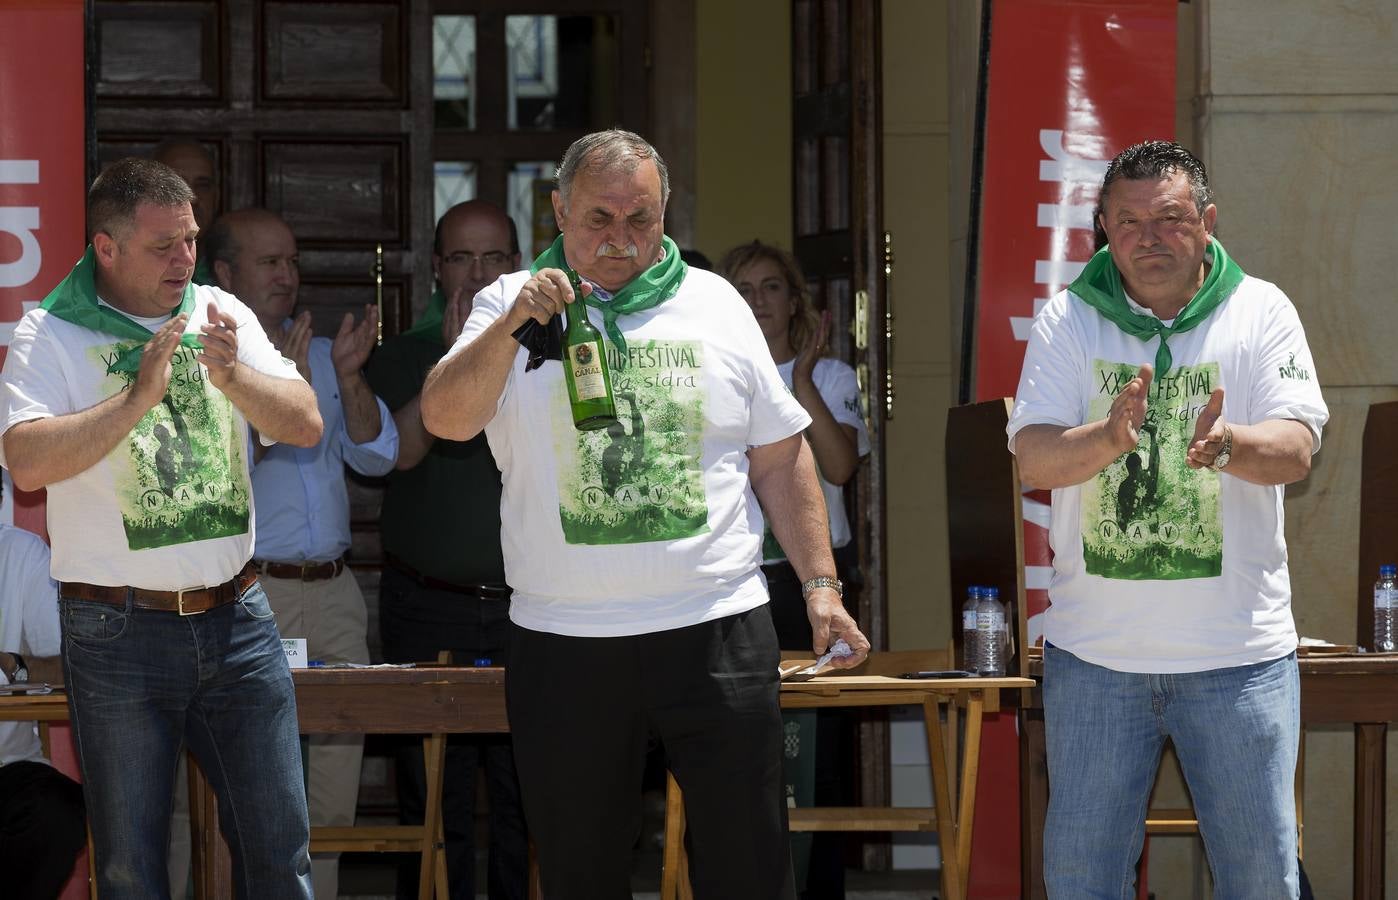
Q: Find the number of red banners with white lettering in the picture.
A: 2